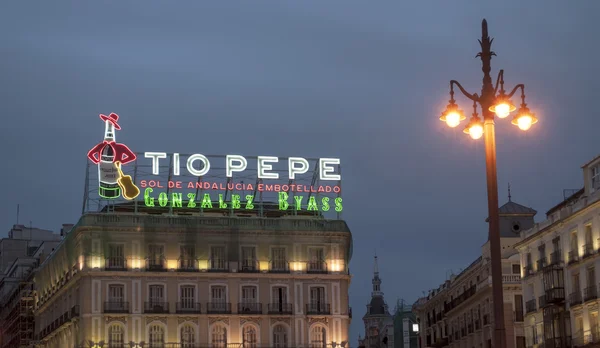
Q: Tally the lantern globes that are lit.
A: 4